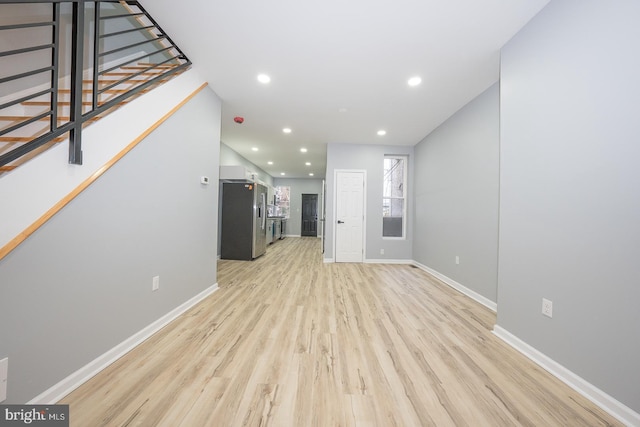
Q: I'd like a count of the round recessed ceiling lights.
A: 10